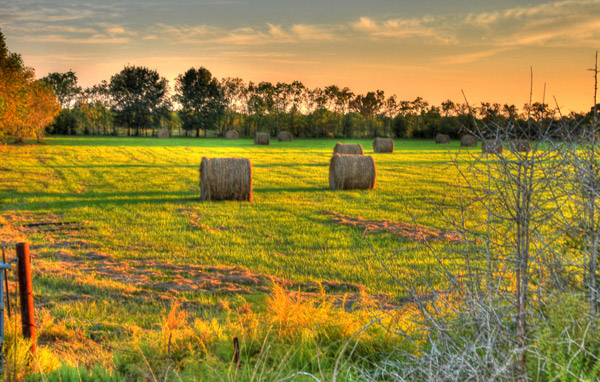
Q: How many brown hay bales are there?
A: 12